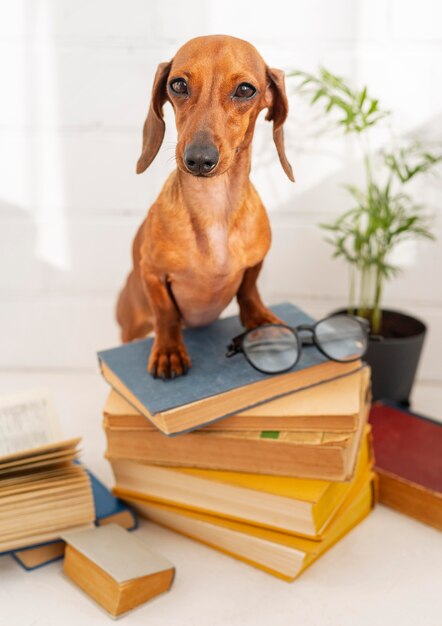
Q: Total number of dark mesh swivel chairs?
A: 0